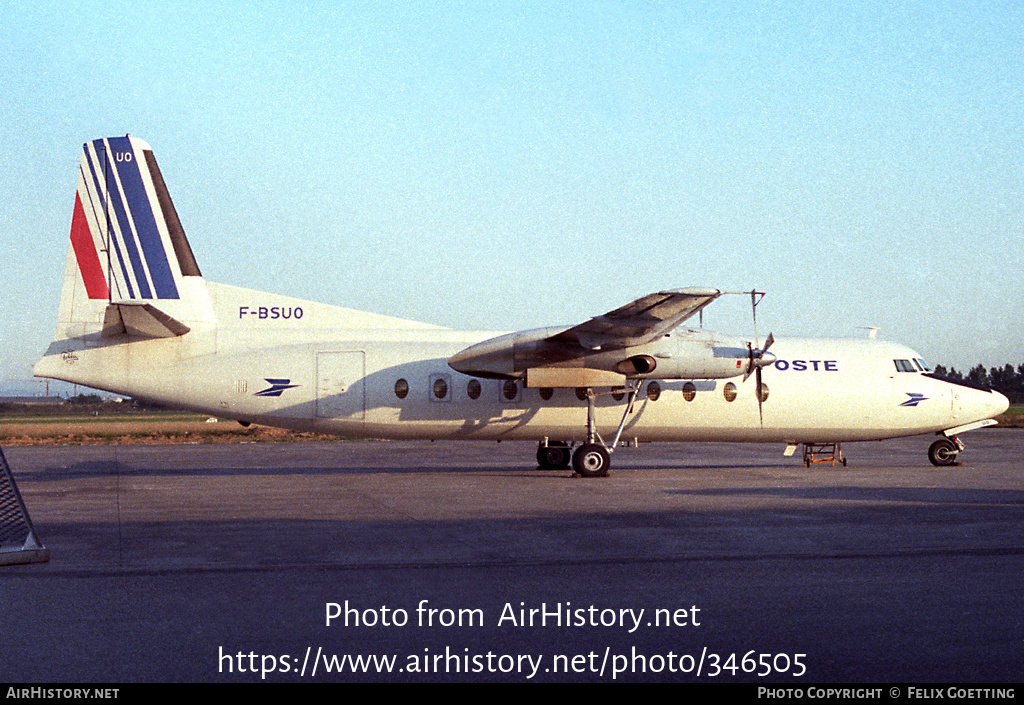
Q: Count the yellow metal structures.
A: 1